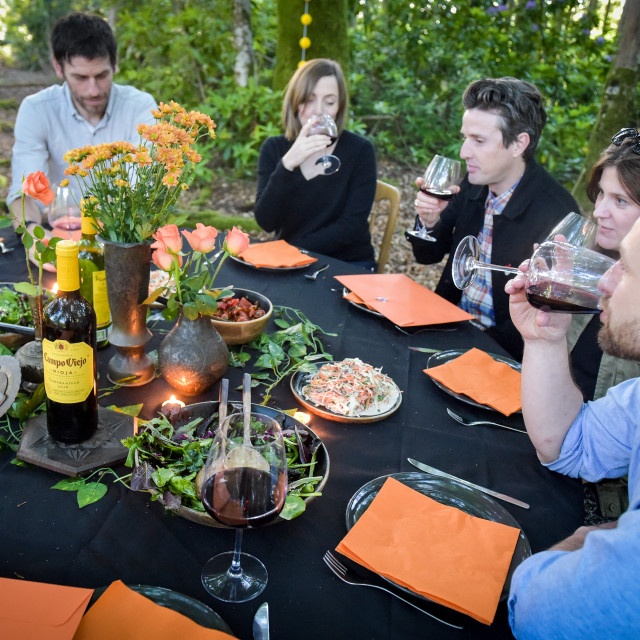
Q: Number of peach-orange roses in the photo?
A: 5